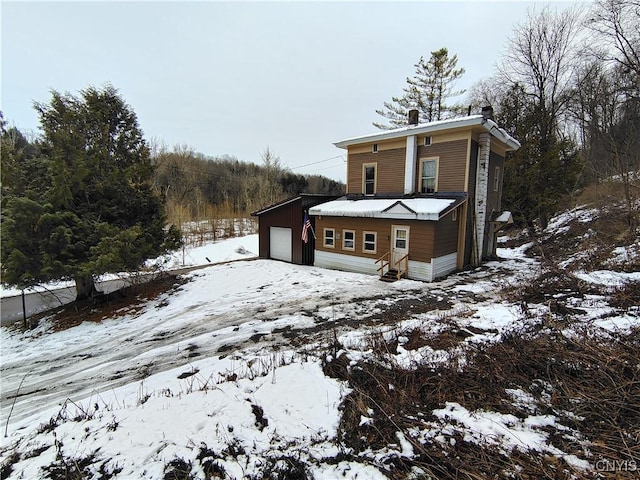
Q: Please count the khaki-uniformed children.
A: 0